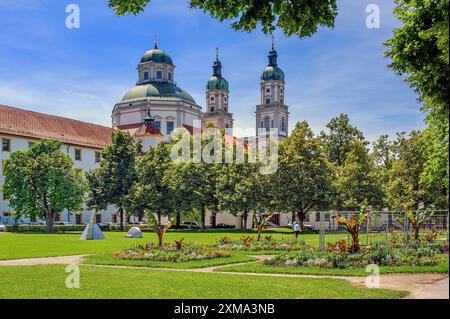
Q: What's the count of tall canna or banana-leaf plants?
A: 4